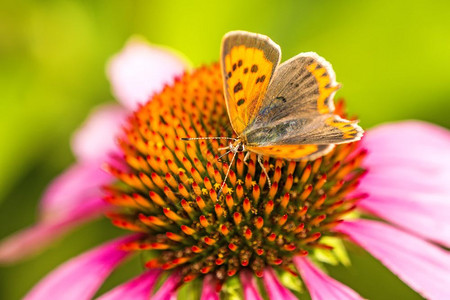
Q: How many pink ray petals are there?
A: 13